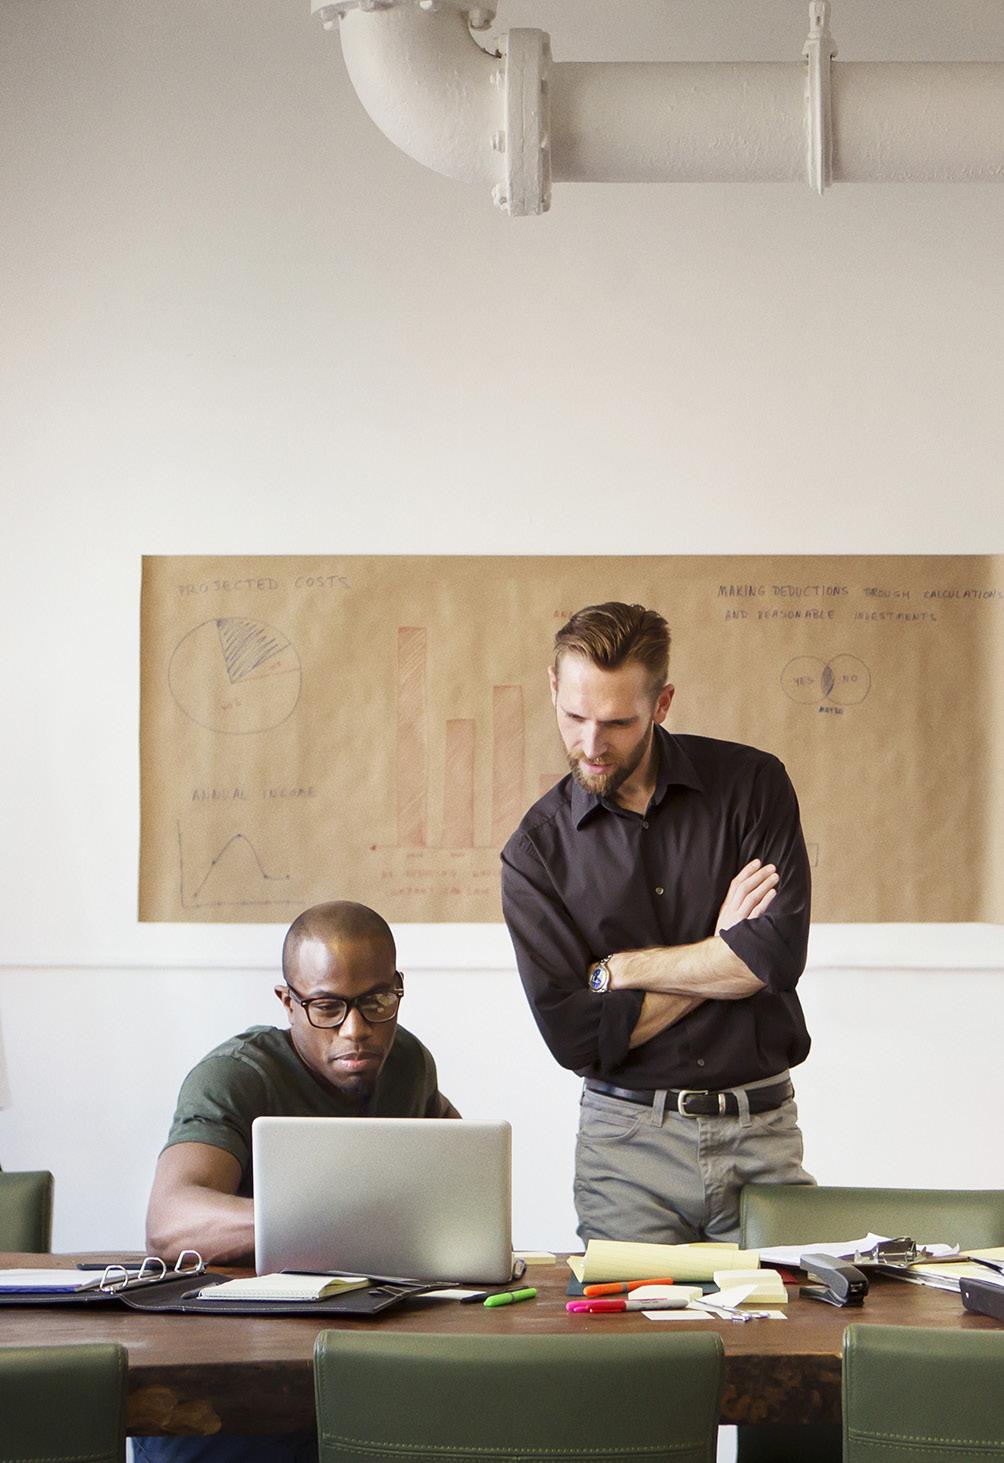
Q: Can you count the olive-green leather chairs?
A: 5